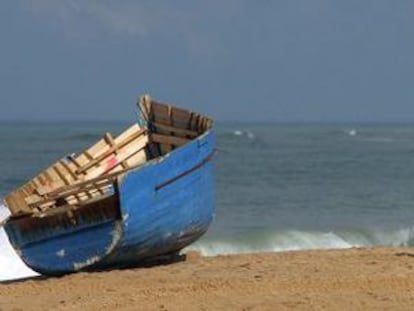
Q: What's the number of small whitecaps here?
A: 2